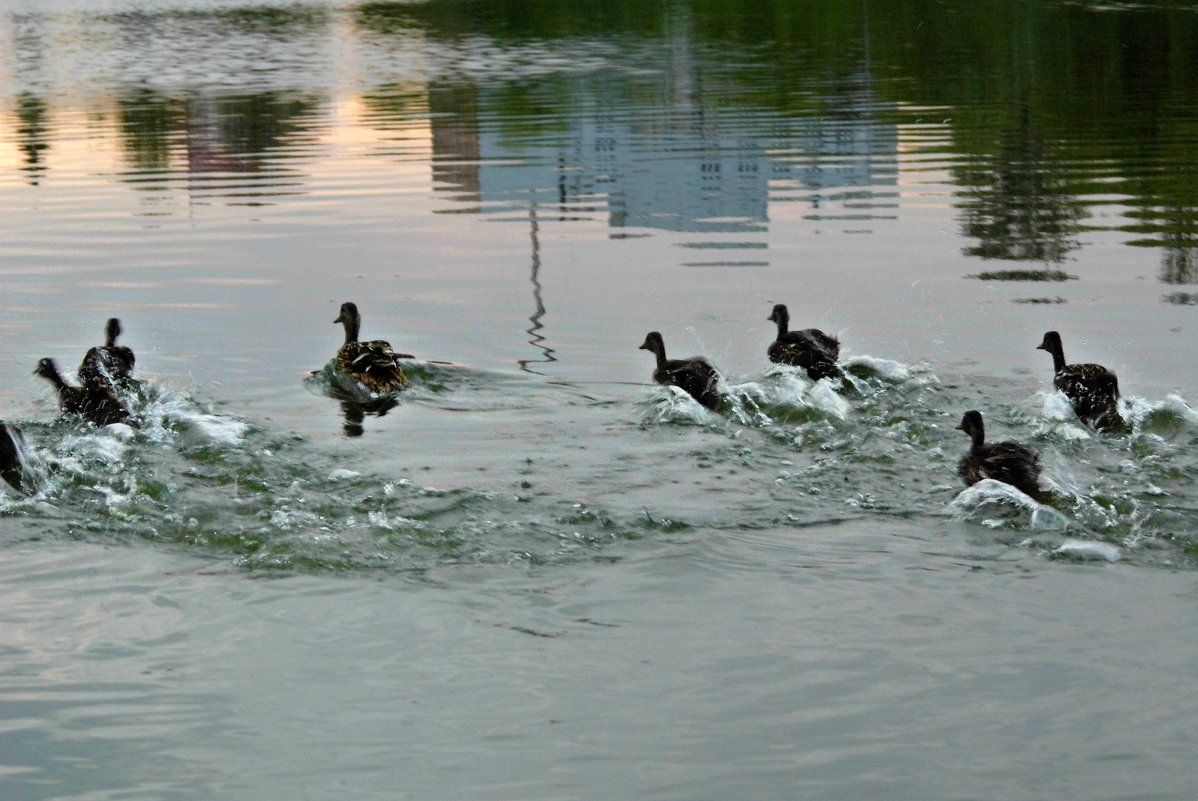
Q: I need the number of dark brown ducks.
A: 8